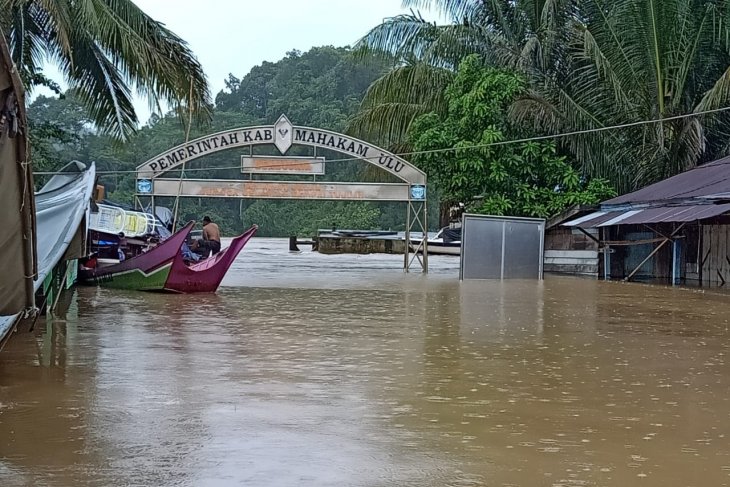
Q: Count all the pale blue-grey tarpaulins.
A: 1